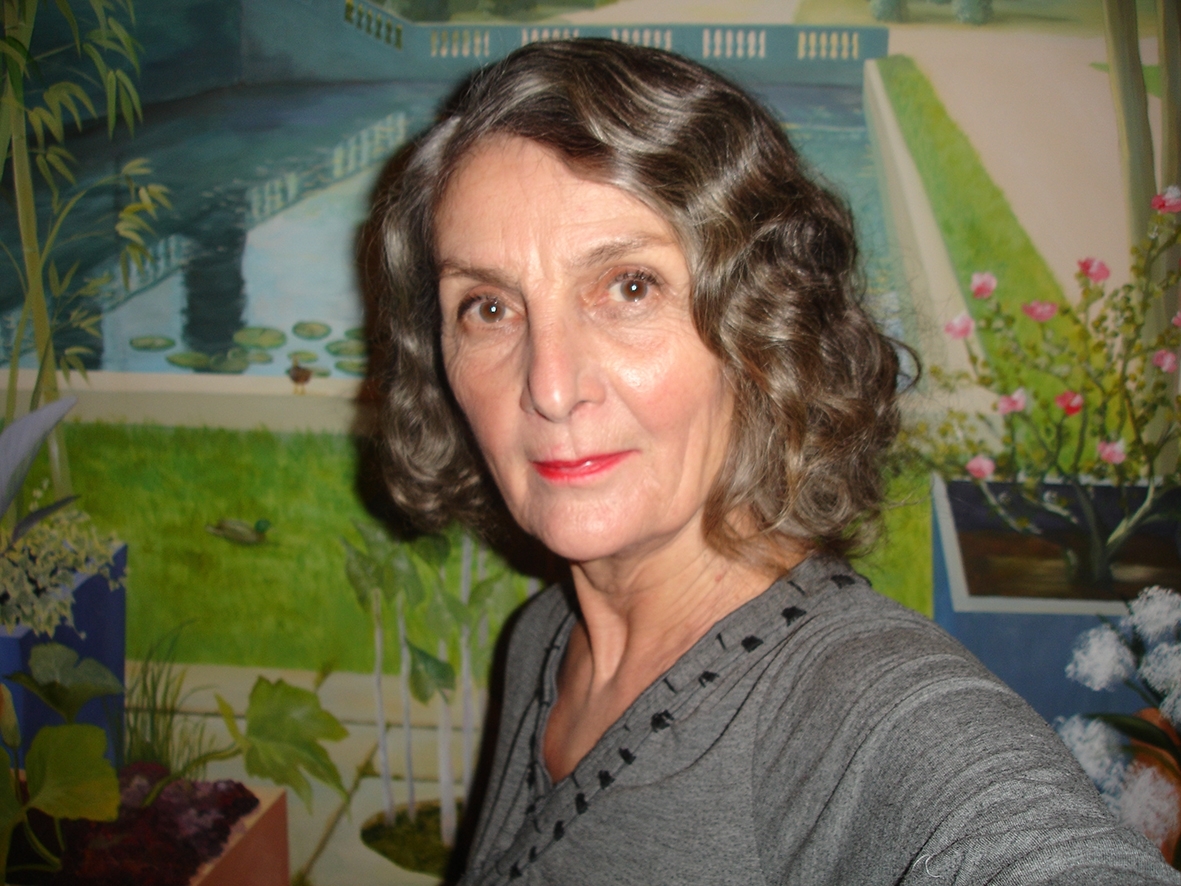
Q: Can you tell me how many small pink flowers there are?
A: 11